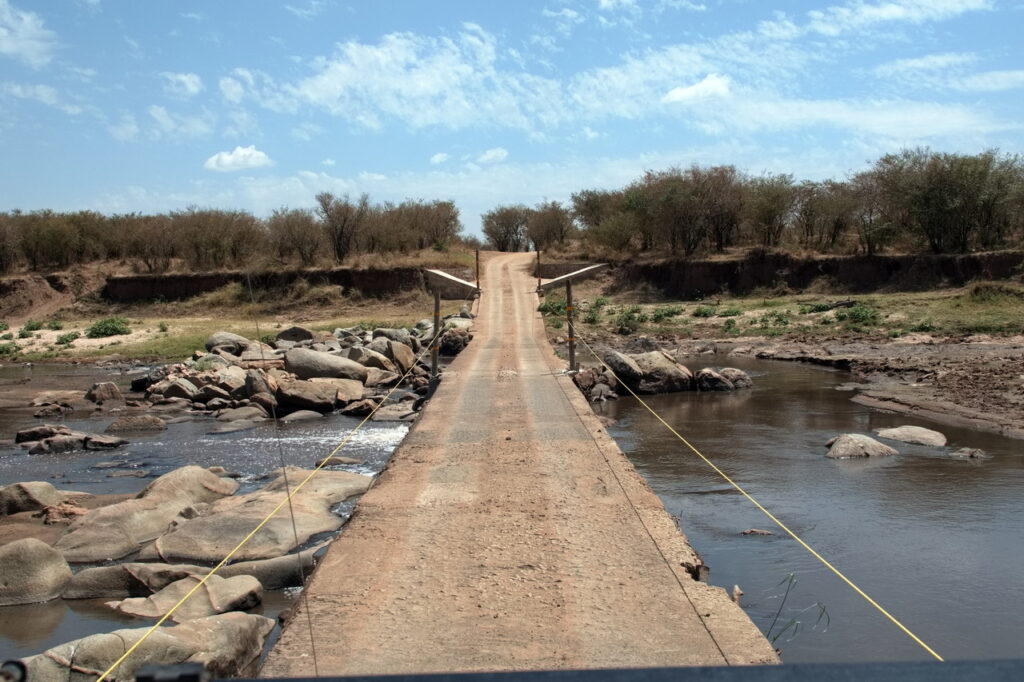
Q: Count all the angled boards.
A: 2